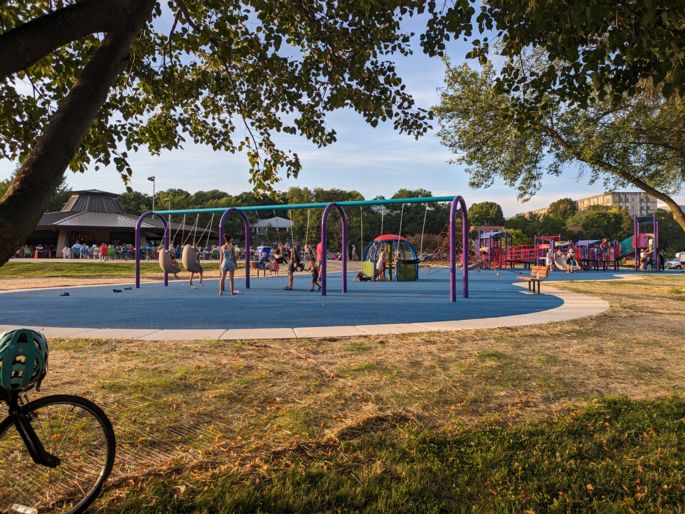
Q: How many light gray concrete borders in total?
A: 1